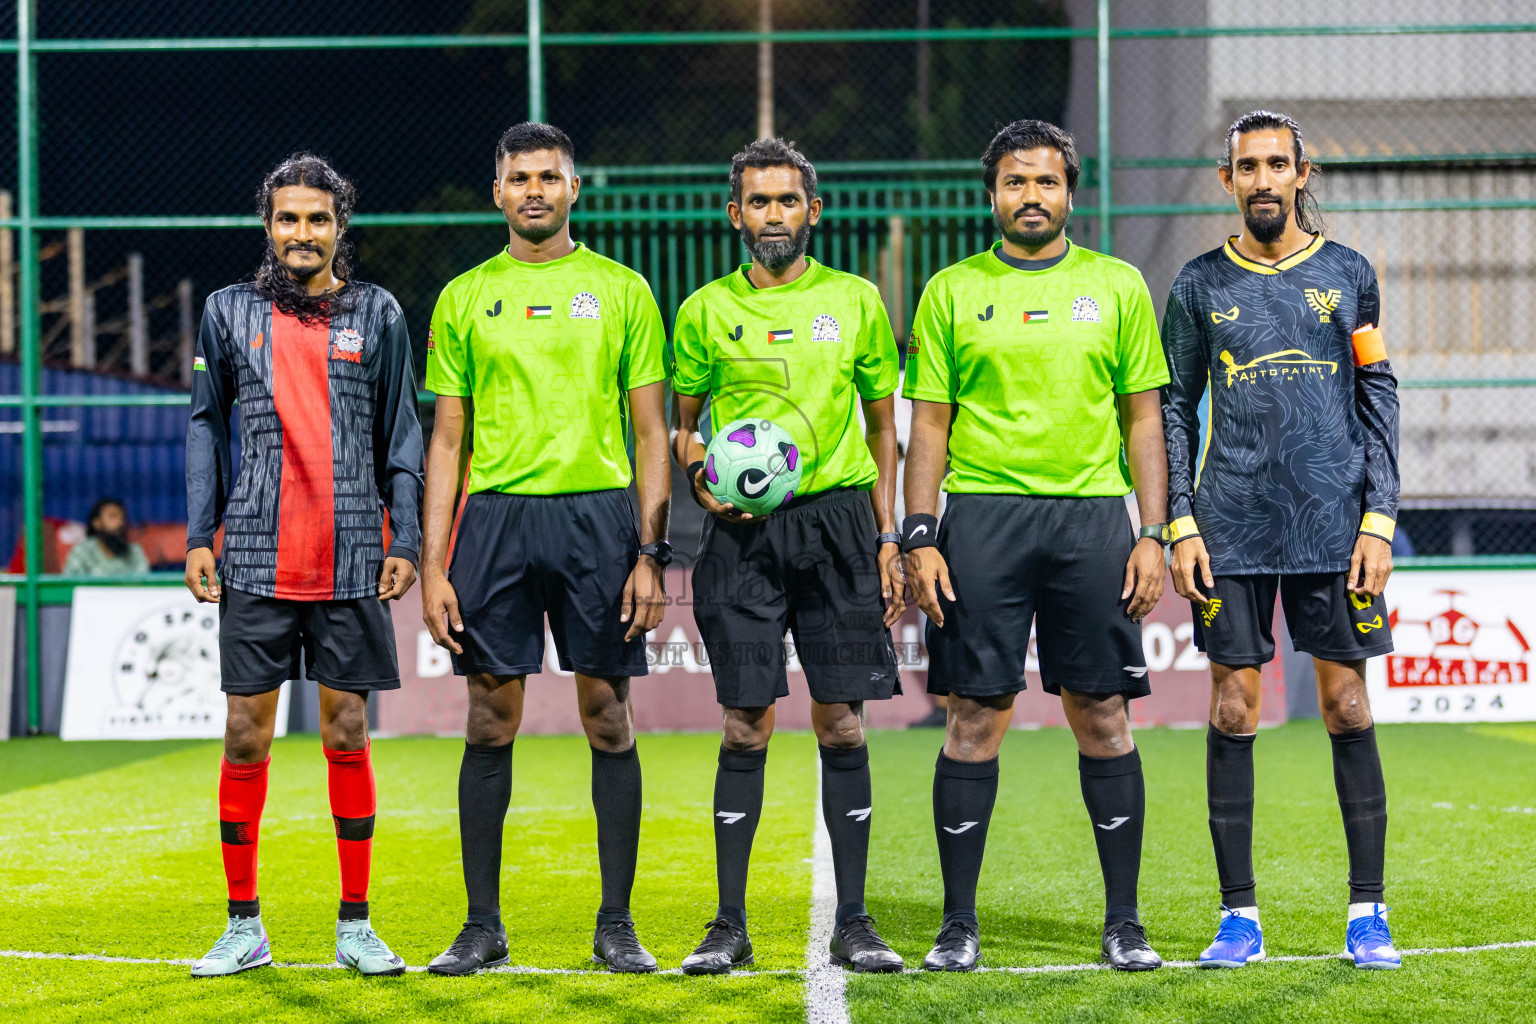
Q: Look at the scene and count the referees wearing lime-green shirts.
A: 3